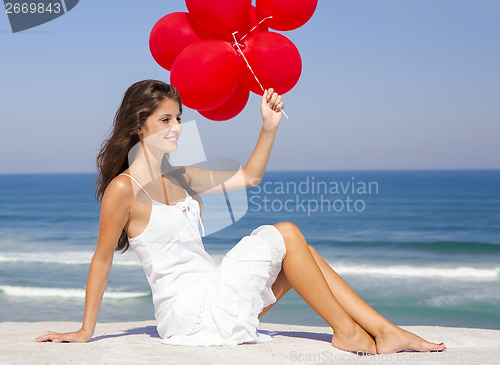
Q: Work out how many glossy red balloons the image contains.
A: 7